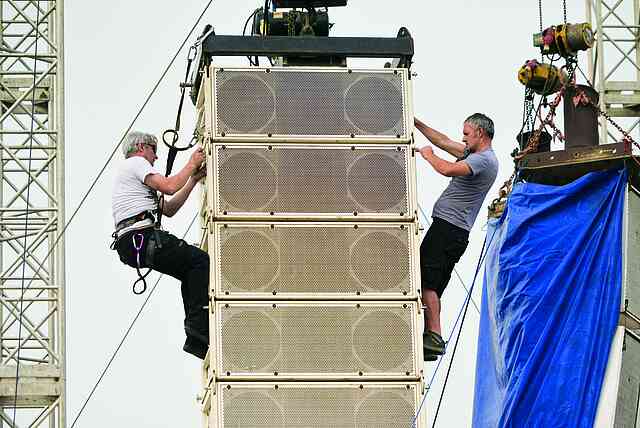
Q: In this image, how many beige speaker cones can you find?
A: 10